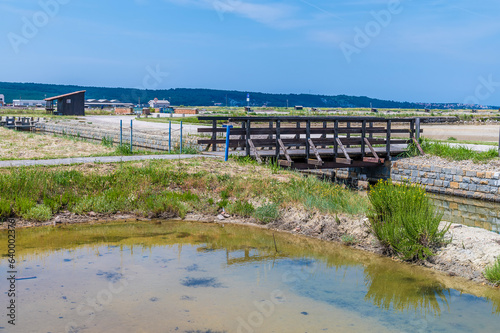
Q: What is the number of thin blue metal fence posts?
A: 4